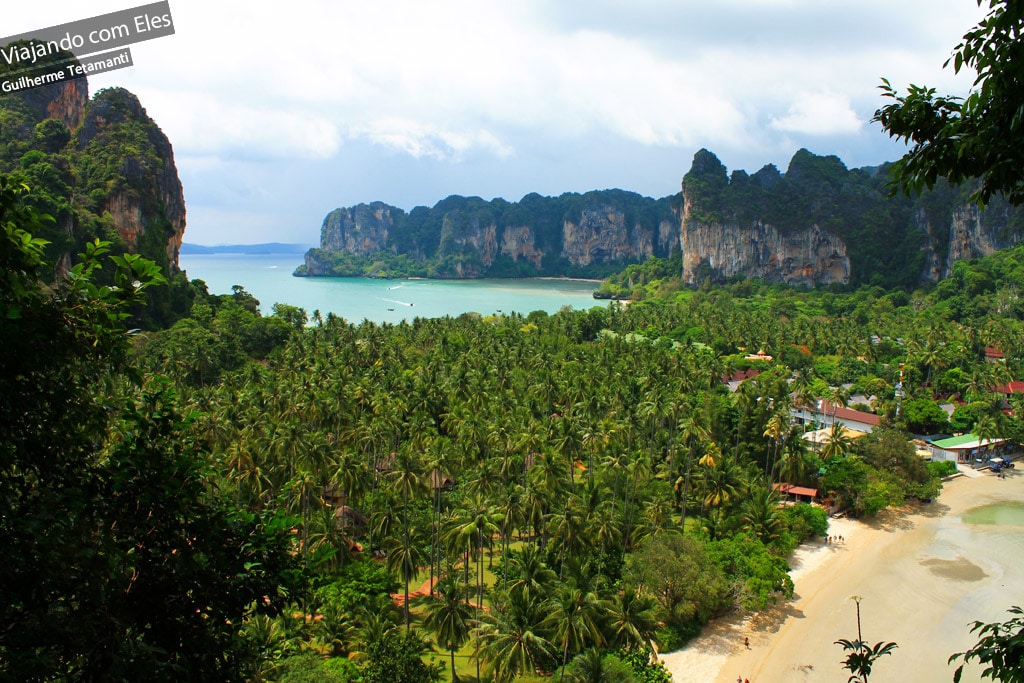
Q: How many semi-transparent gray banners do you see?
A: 2